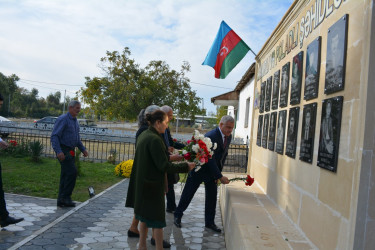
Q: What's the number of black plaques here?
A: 14